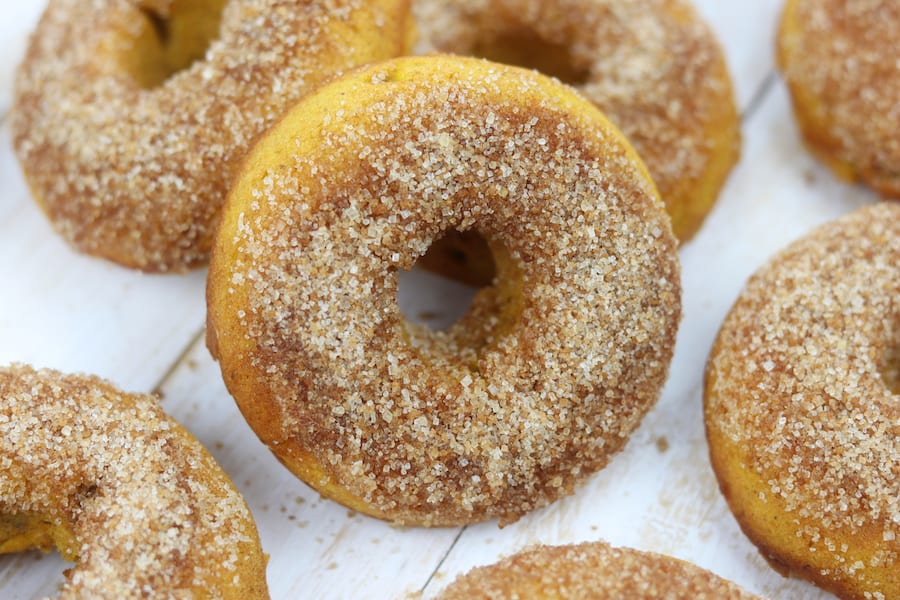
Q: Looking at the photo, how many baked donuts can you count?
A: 7